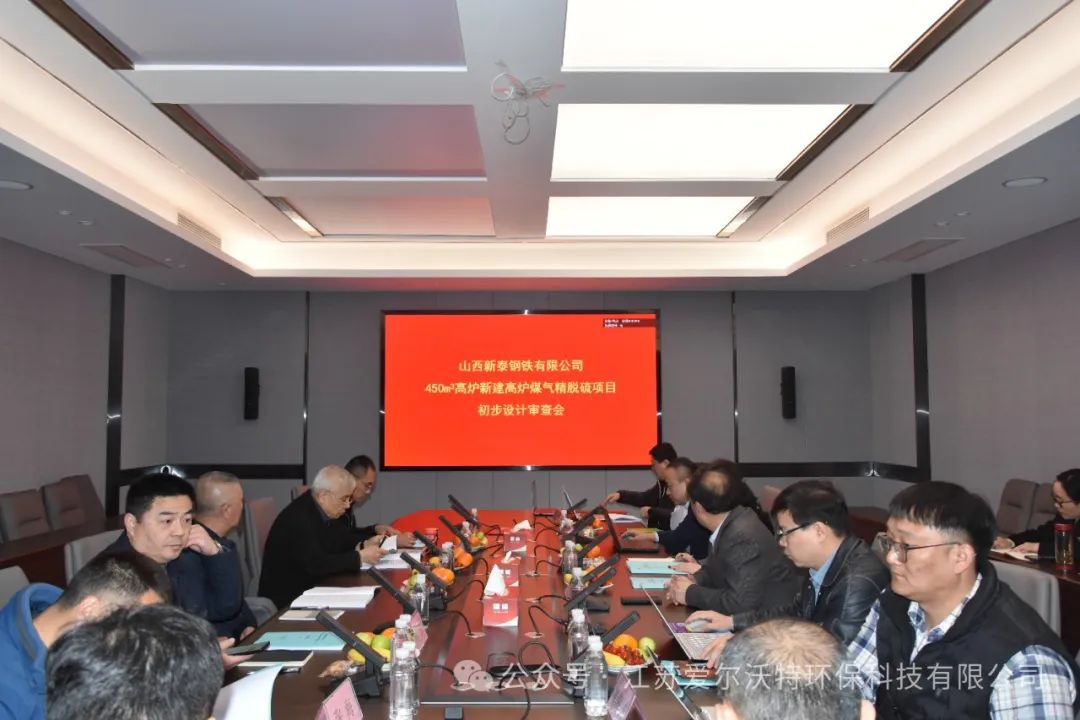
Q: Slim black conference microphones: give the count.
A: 13